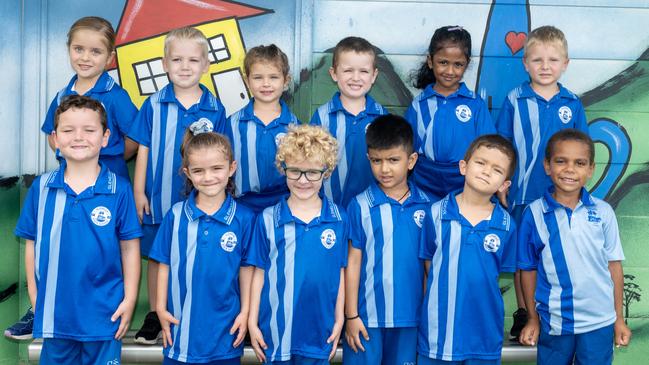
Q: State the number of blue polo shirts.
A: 12